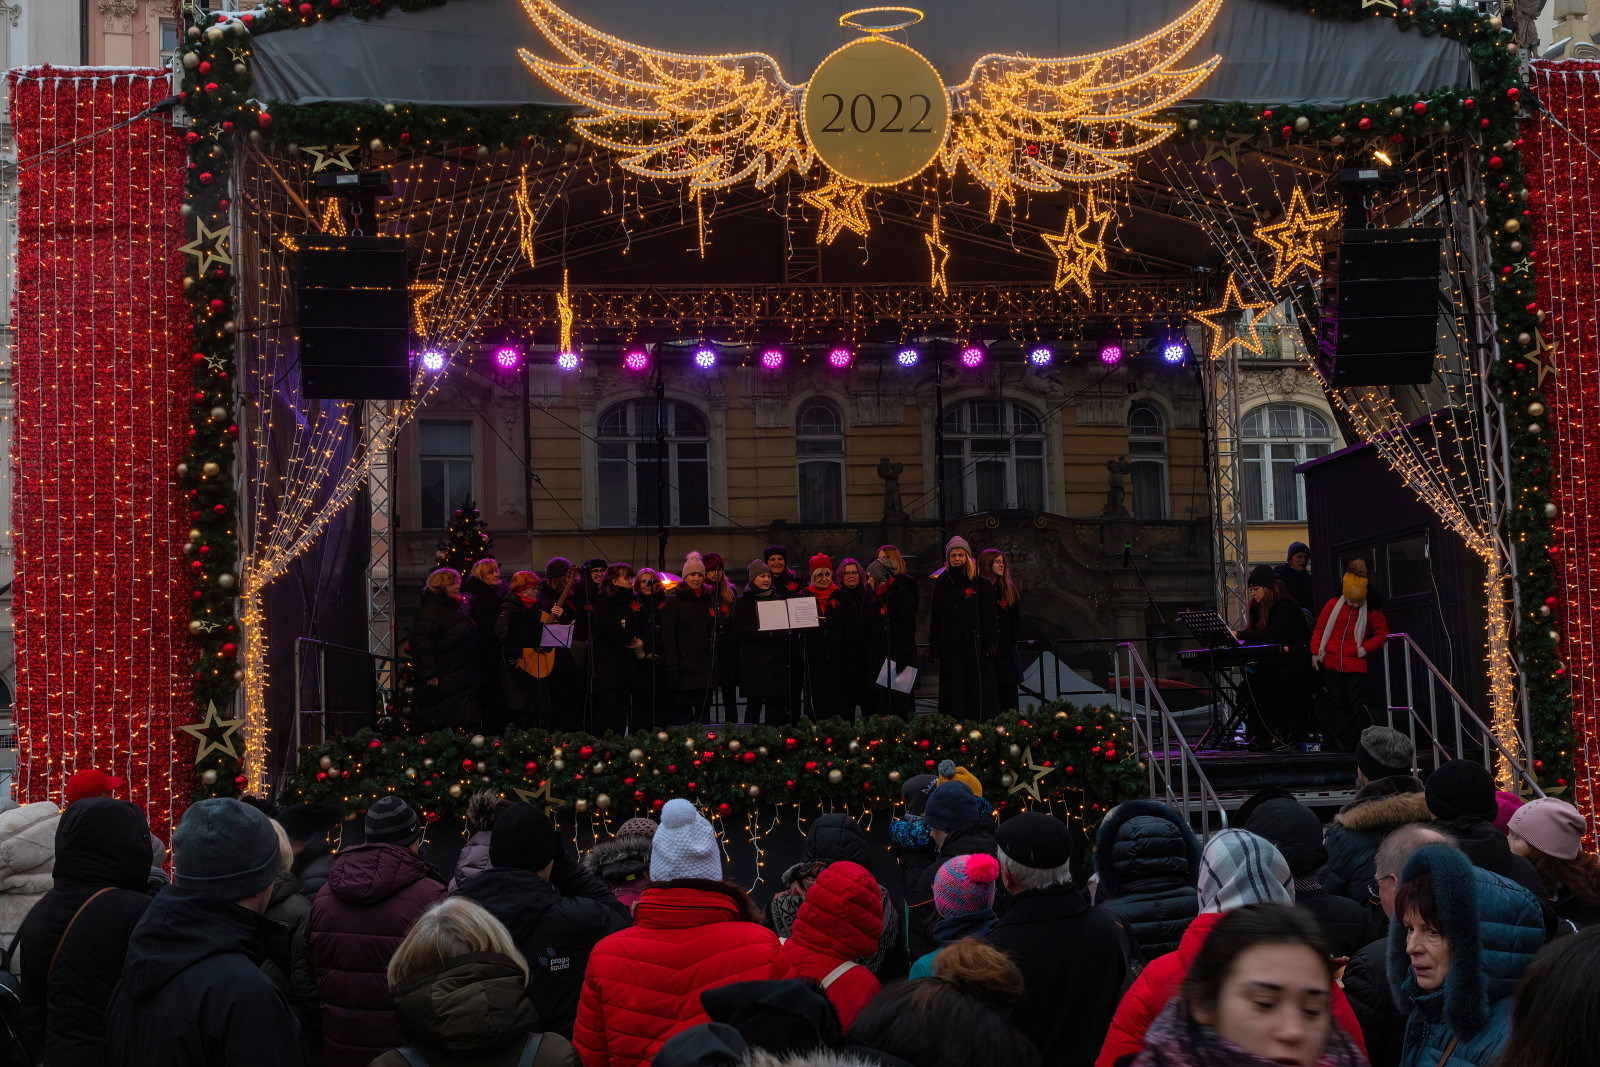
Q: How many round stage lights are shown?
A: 12